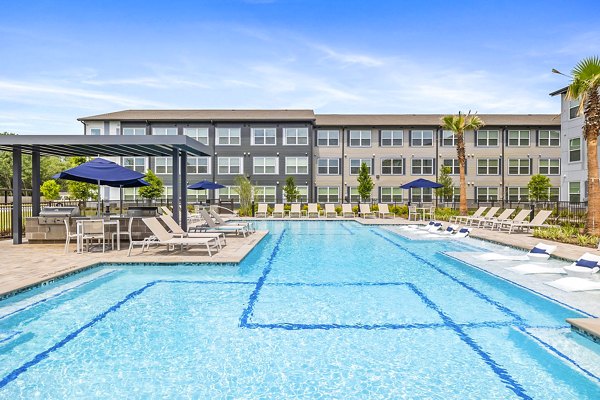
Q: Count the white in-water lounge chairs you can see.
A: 7